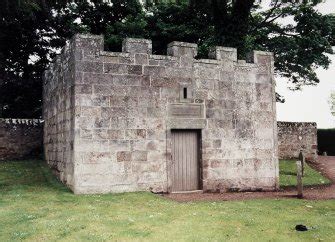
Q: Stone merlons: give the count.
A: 5